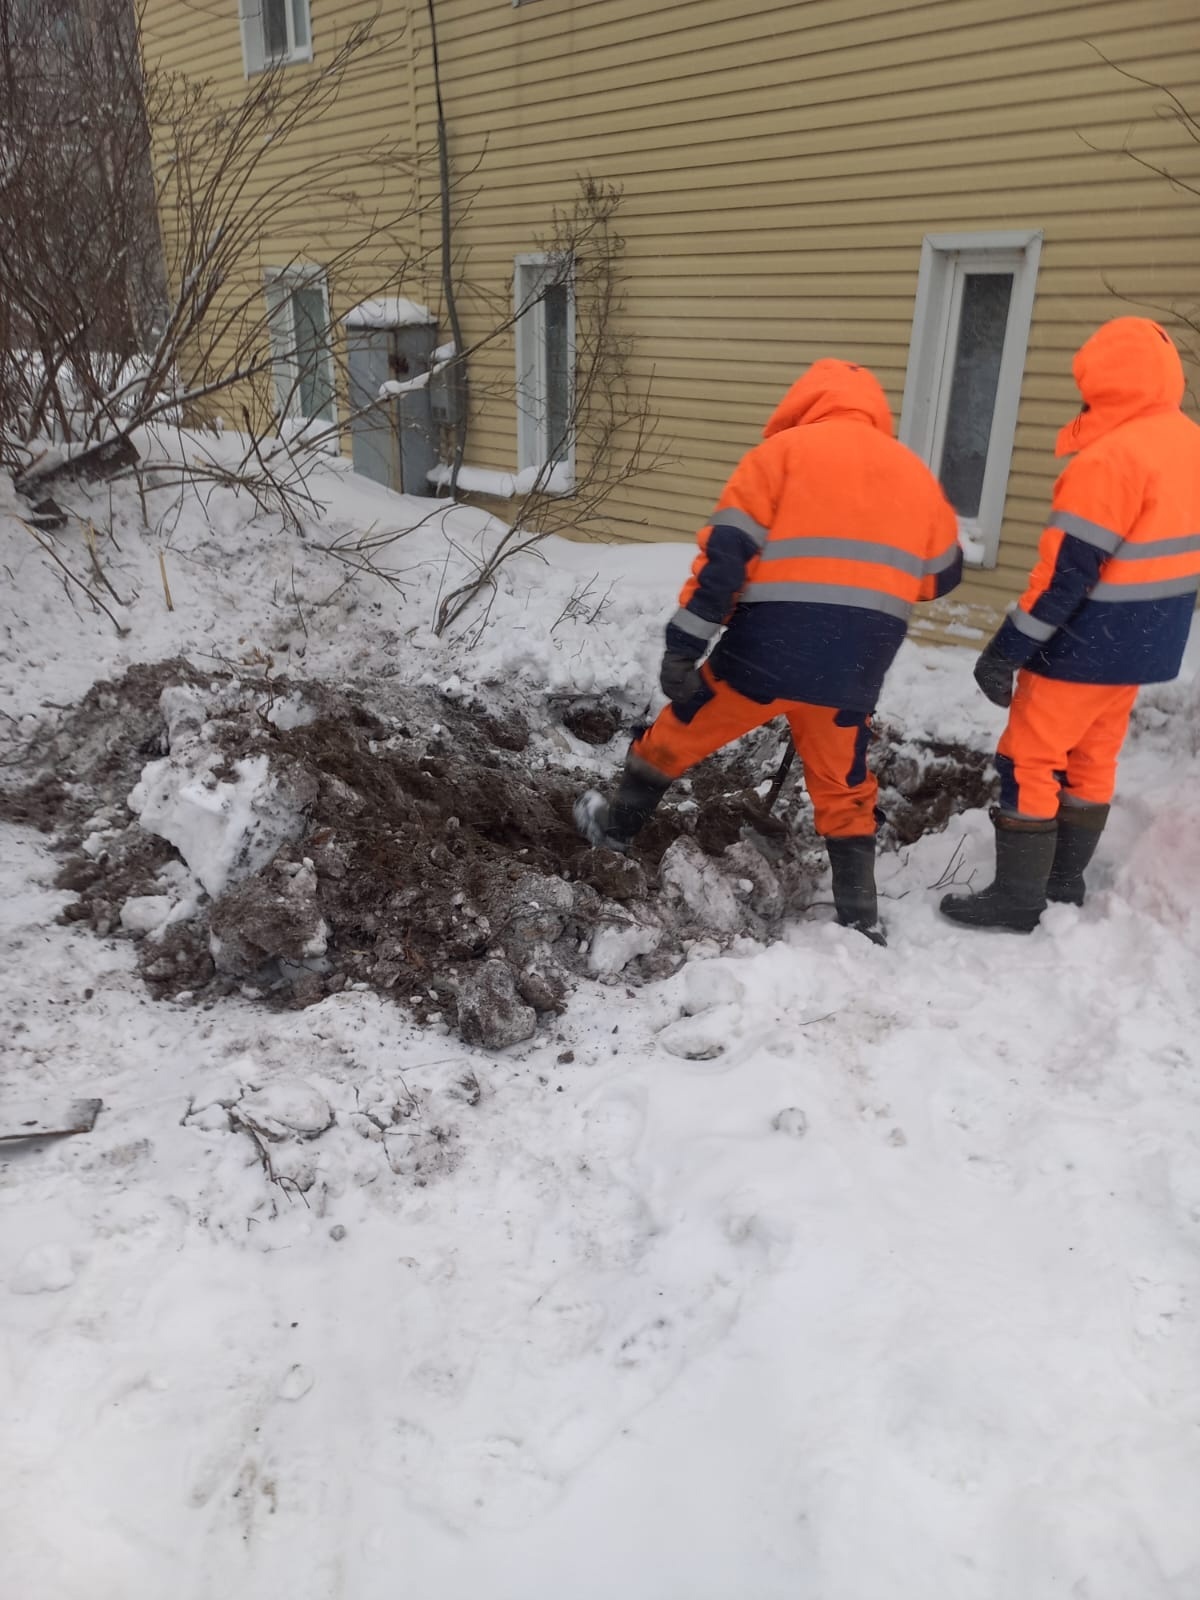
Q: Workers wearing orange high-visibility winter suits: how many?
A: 2